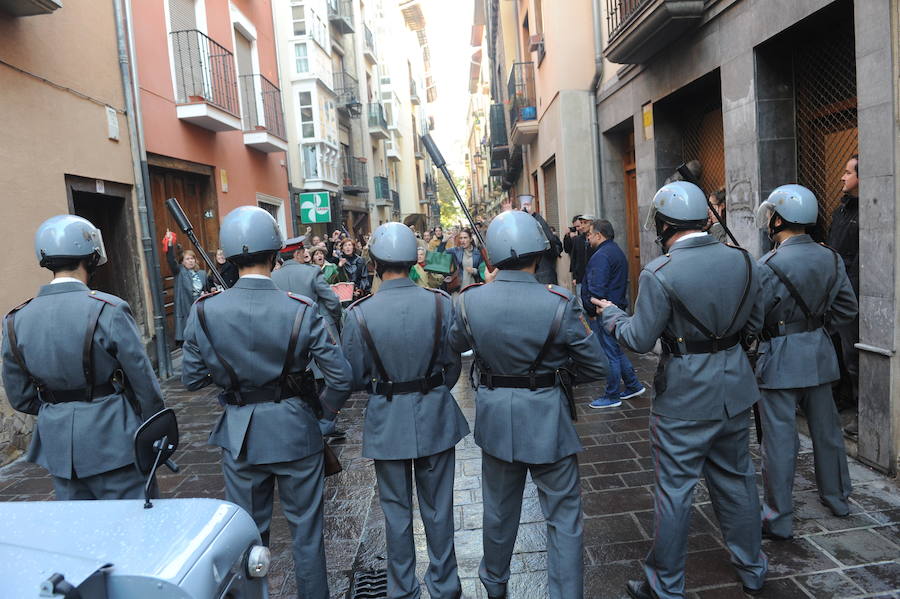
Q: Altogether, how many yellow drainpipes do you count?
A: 0